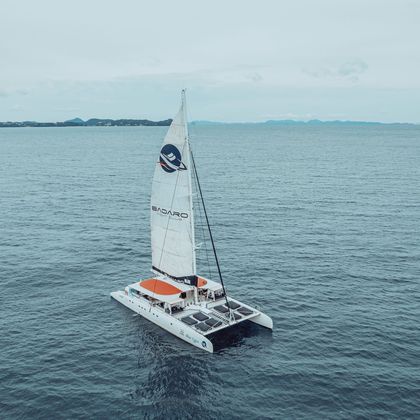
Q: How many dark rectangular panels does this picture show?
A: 8